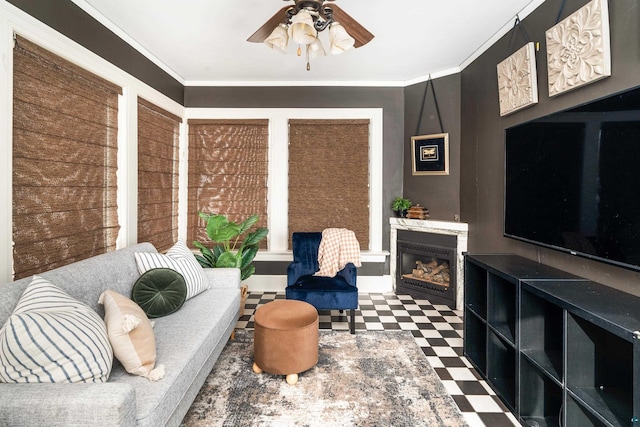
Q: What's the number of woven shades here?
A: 4